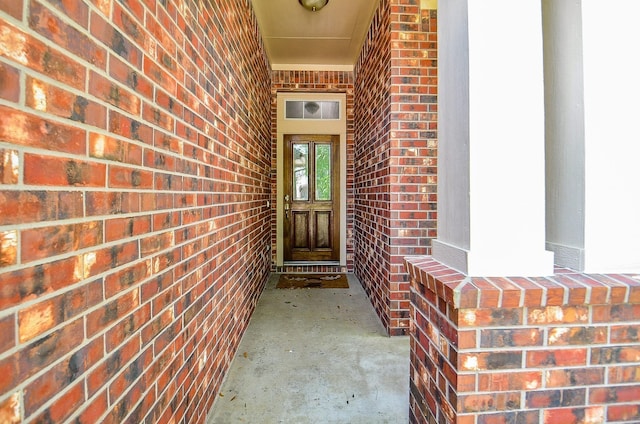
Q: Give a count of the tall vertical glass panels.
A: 2